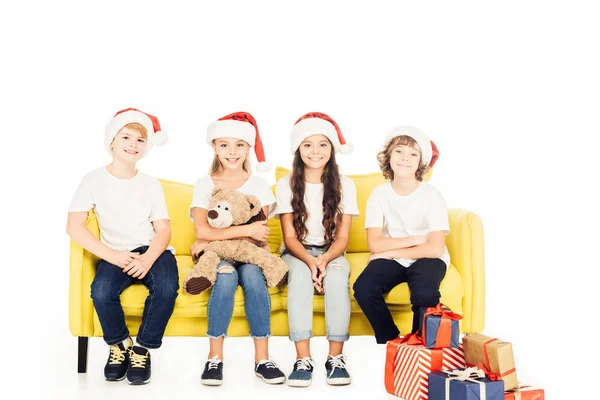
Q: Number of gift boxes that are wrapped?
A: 5